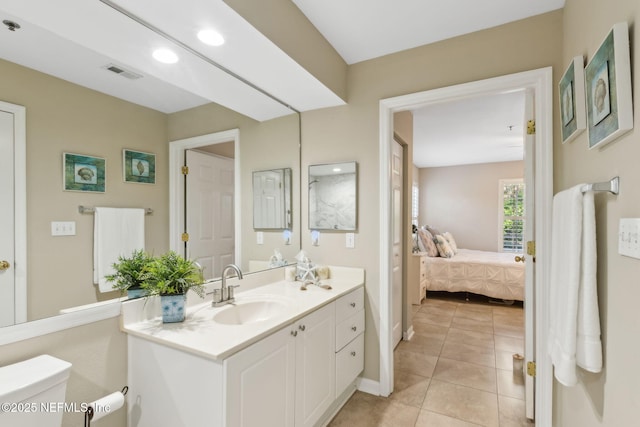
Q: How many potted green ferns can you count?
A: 1